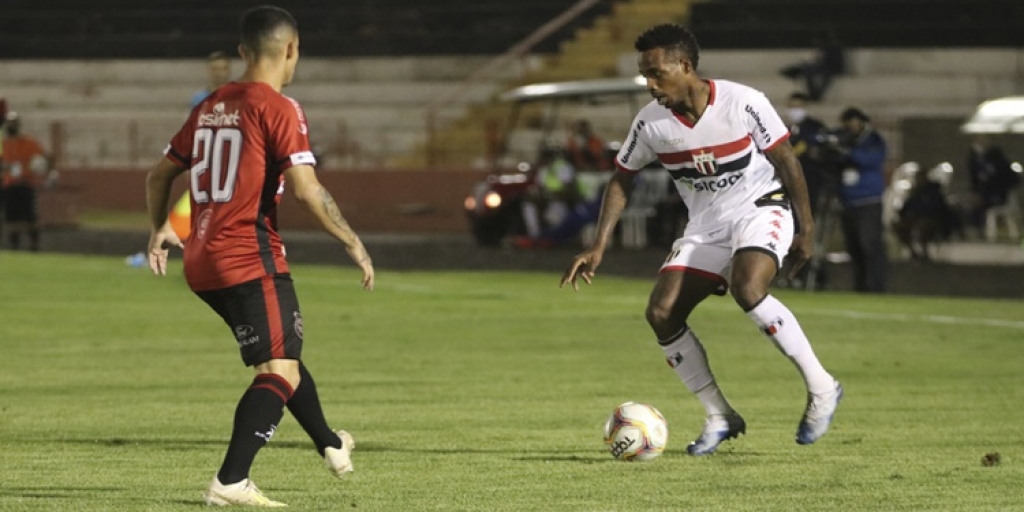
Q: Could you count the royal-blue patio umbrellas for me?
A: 0